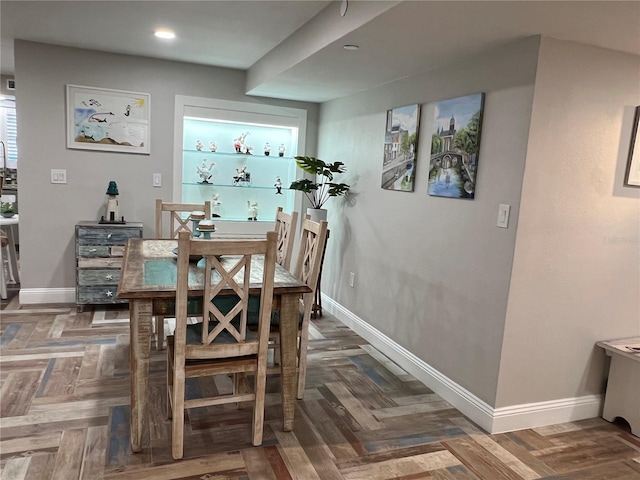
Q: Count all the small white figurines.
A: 10